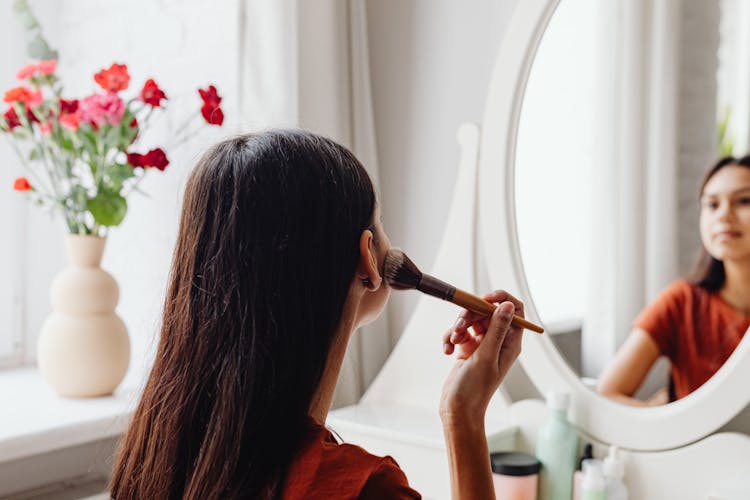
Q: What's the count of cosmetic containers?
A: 5